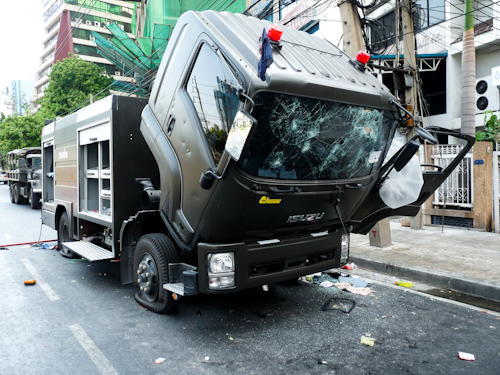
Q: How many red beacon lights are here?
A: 2